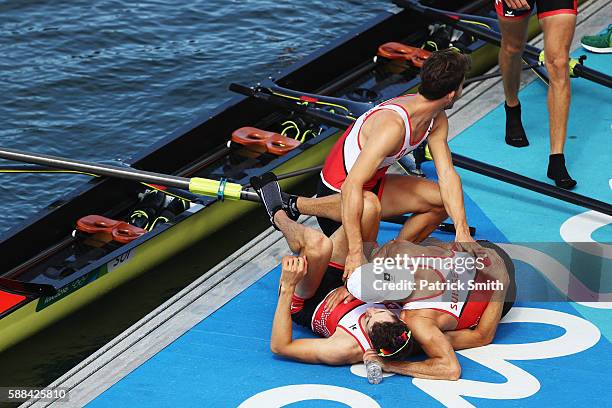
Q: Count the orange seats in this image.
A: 3